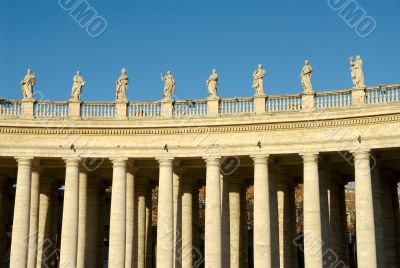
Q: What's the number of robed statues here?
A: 8